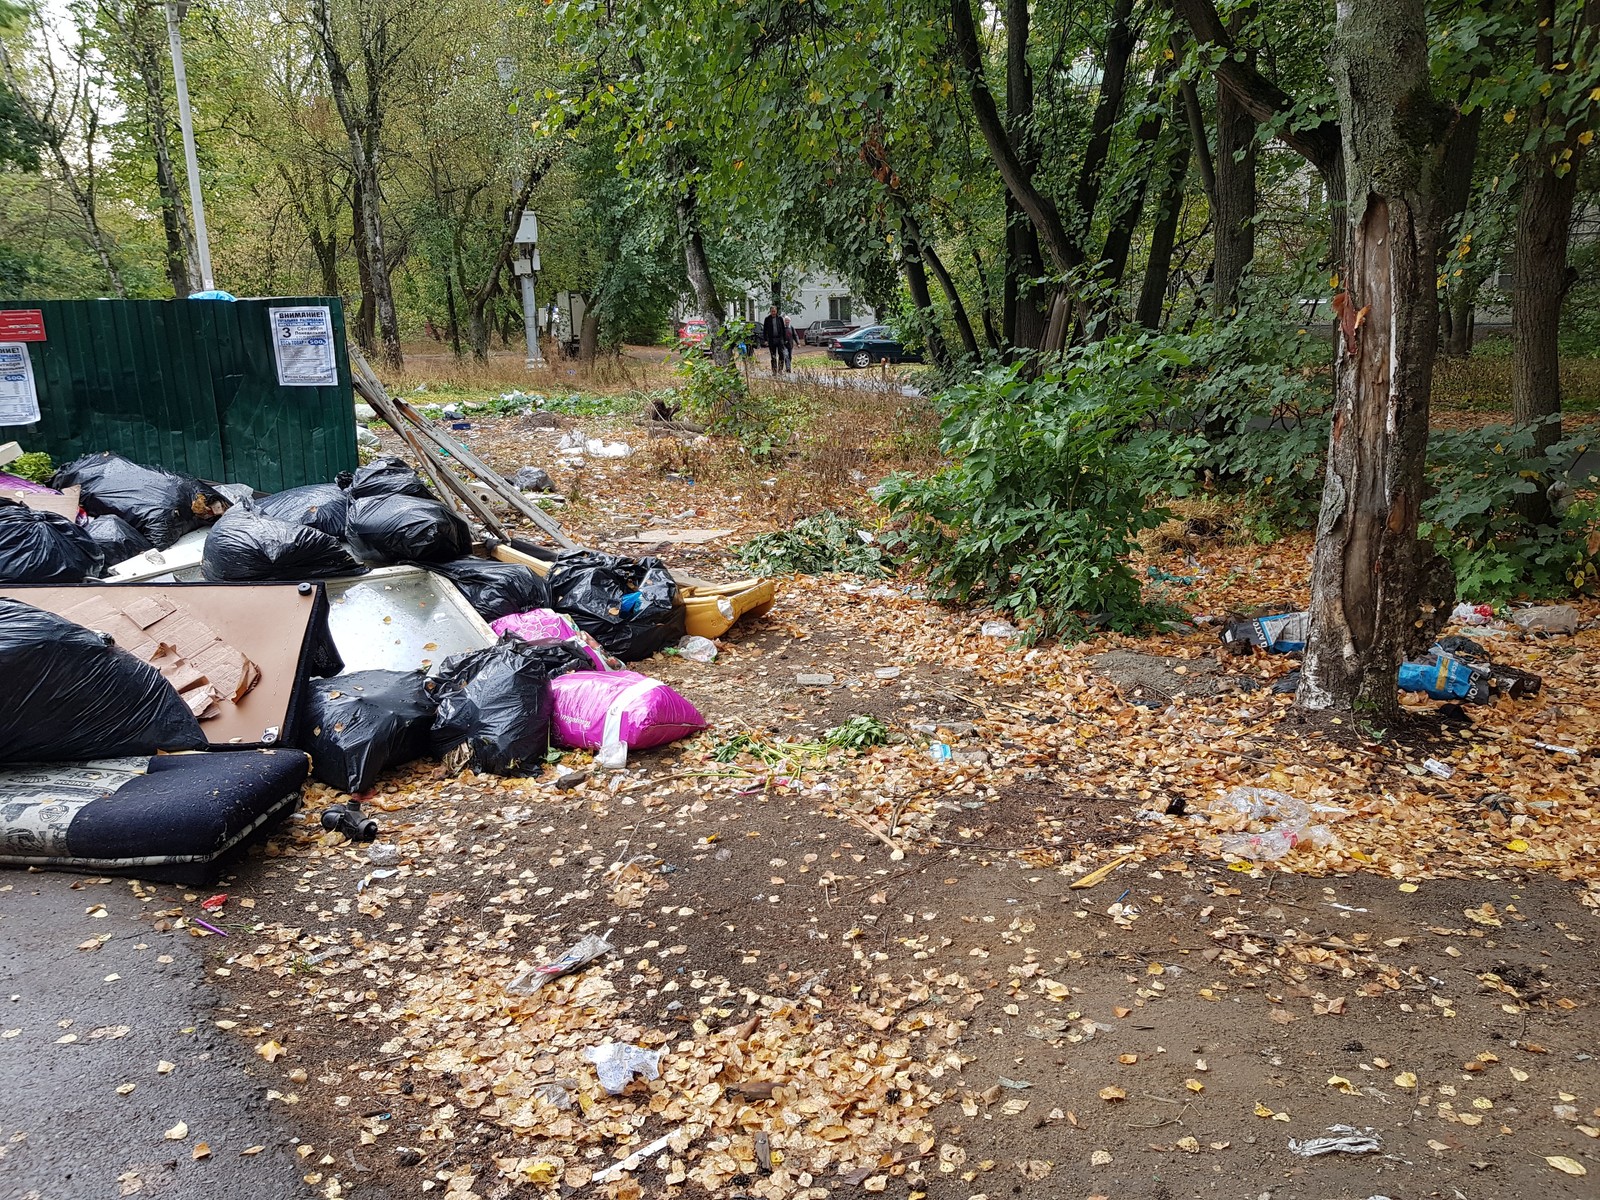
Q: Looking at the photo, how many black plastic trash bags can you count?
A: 12